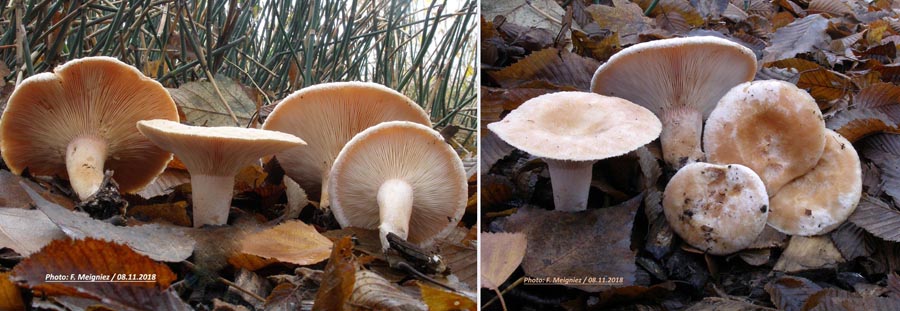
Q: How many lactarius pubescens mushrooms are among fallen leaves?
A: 9